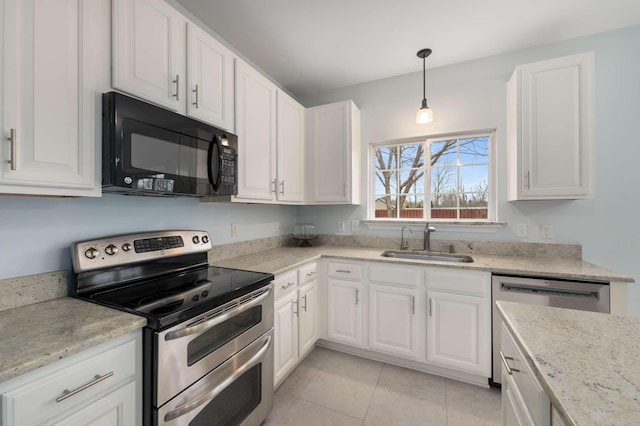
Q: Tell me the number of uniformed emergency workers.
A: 0